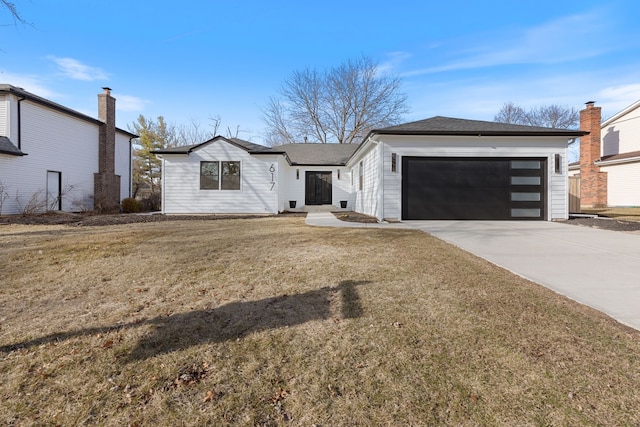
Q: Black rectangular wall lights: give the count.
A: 4